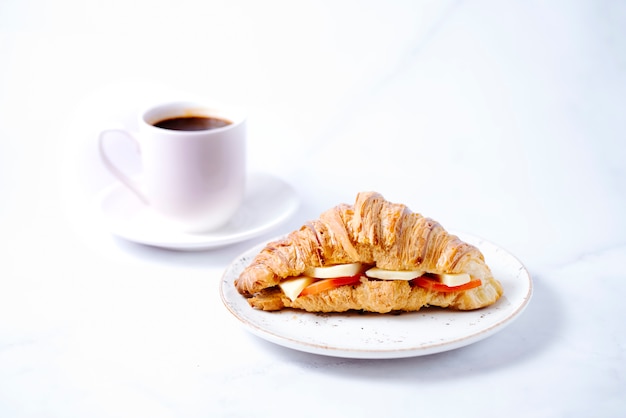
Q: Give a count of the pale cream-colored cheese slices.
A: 4